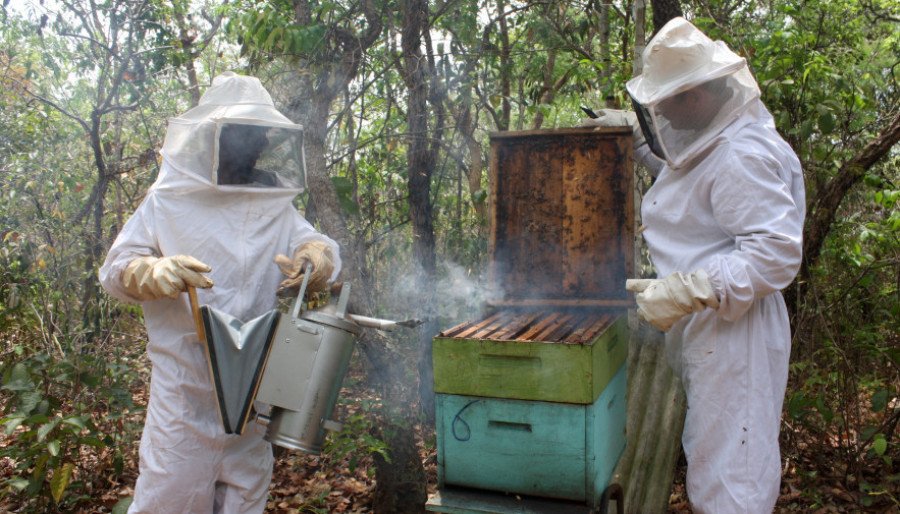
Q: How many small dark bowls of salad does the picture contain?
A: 0